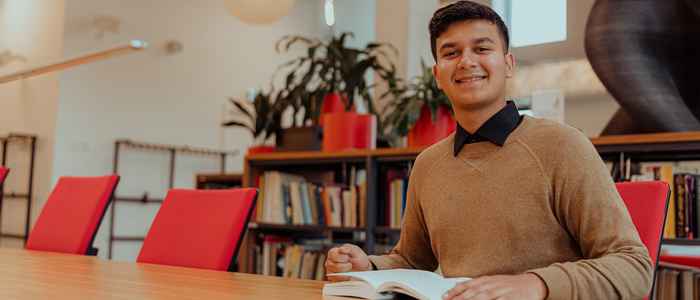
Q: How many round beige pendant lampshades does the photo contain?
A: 1